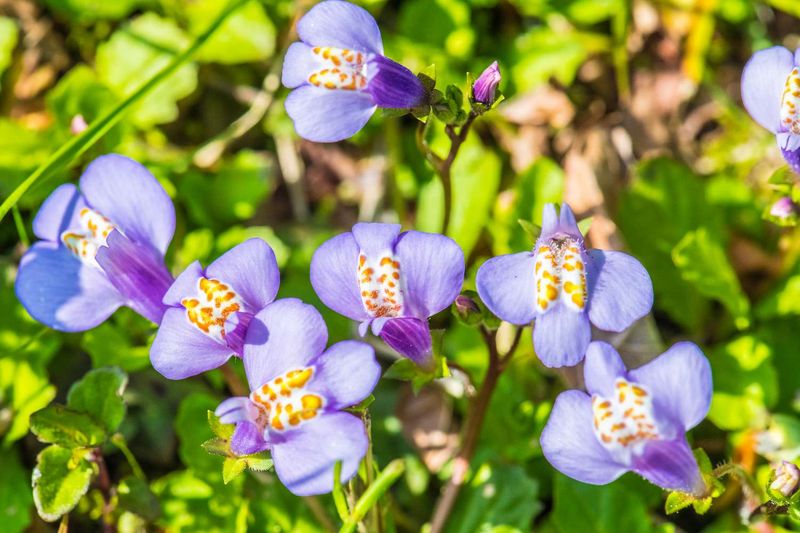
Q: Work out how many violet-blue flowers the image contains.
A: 8